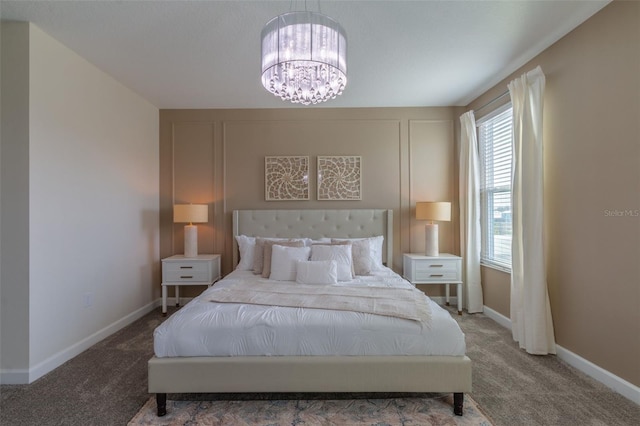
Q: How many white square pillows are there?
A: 2